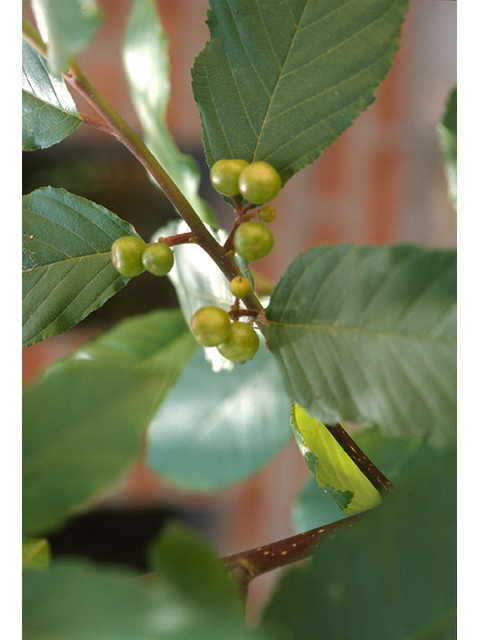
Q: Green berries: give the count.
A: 9